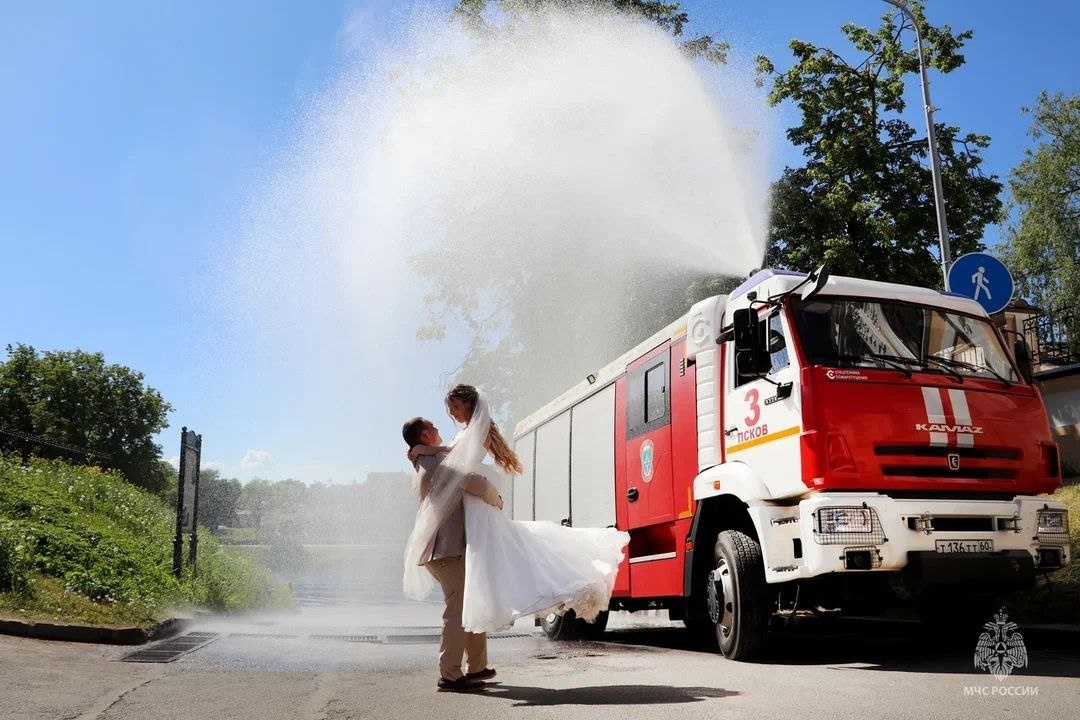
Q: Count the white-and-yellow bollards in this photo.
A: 0